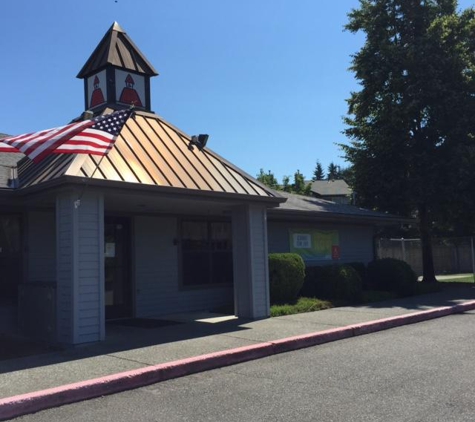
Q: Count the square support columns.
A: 2